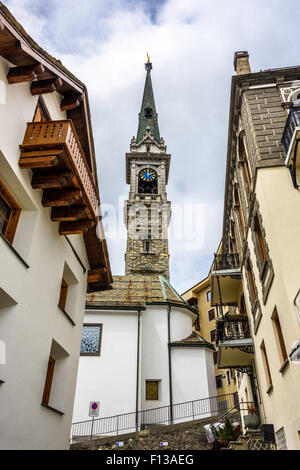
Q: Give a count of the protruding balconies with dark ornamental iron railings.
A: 3